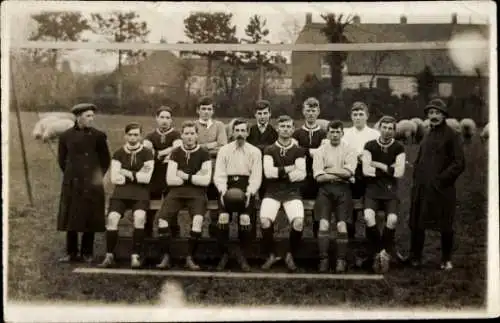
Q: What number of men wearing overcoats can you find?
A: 2